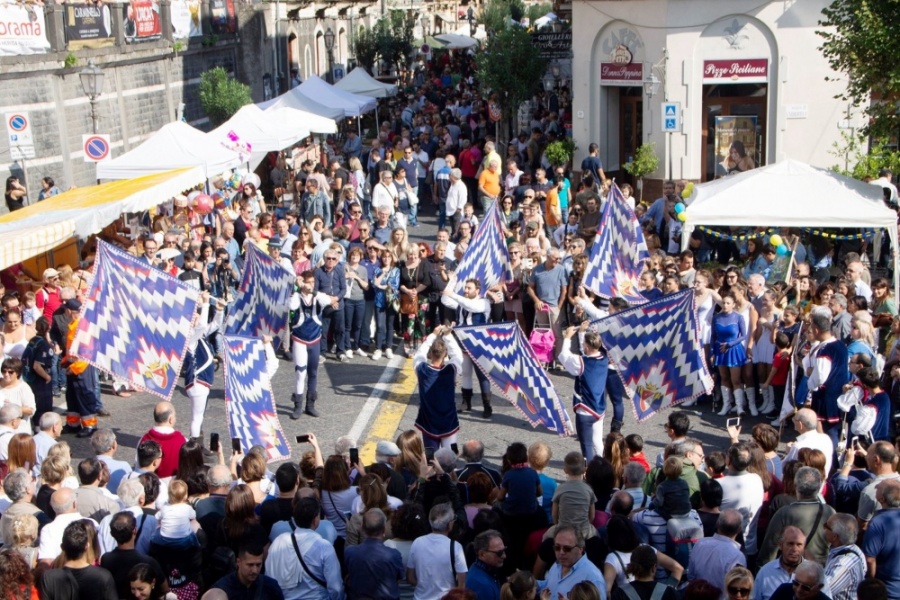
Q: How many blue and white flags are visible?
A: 7